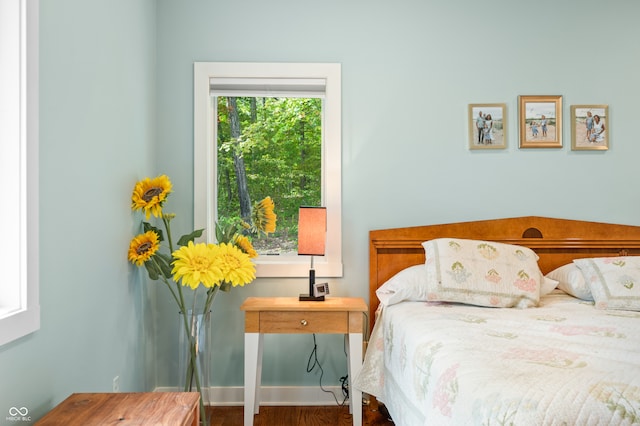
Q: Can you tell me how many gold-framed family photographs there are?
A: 3